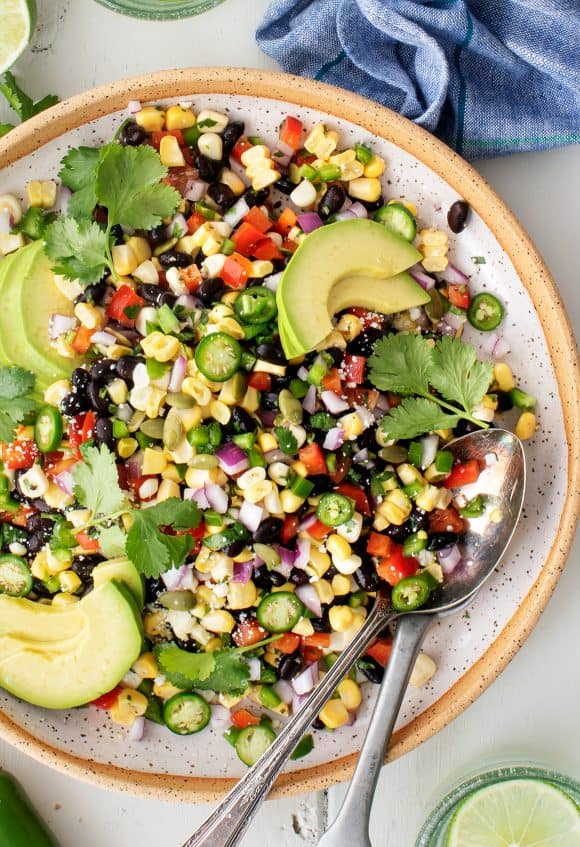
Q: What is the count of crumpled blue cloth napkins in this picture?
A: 1